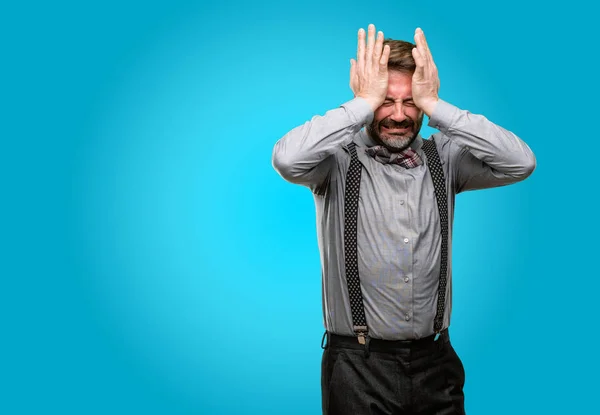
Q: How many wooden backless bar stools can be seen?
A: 0